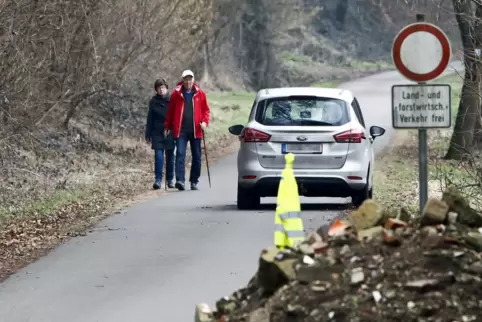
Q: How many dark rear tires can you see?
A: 2